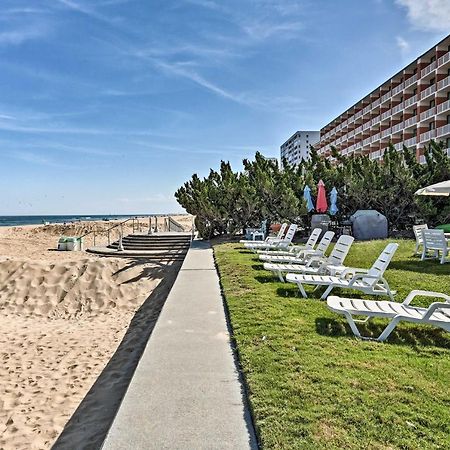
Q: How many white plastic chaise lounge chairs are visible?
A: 7